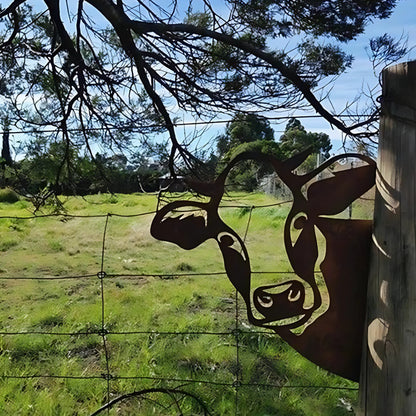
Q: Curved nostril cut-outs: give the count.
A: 2